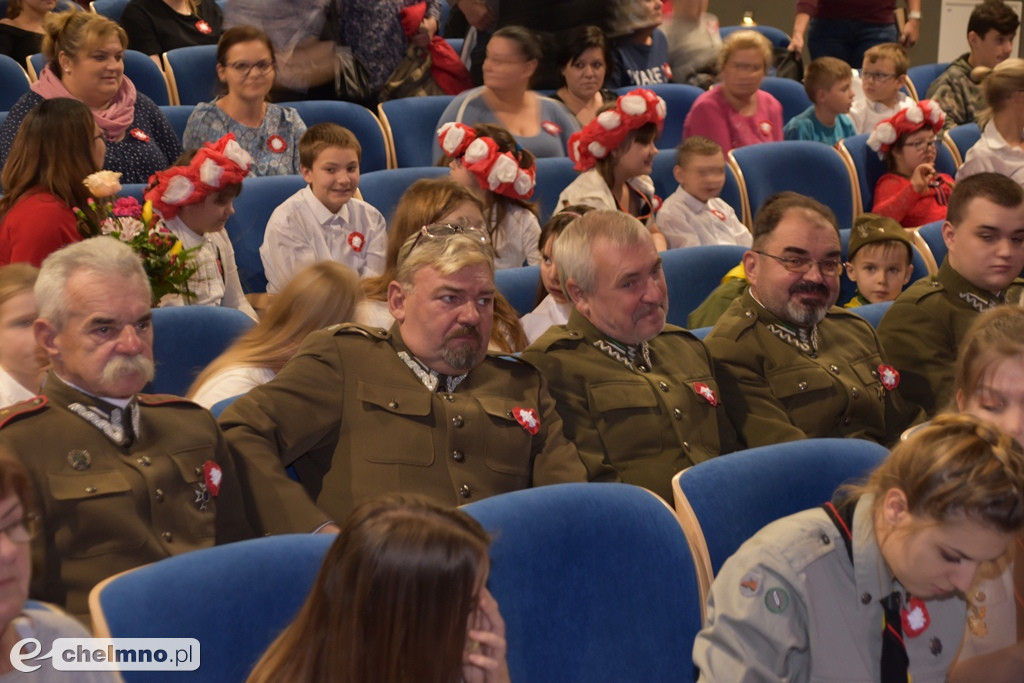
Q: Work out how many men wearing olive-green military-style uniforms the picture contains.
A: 5